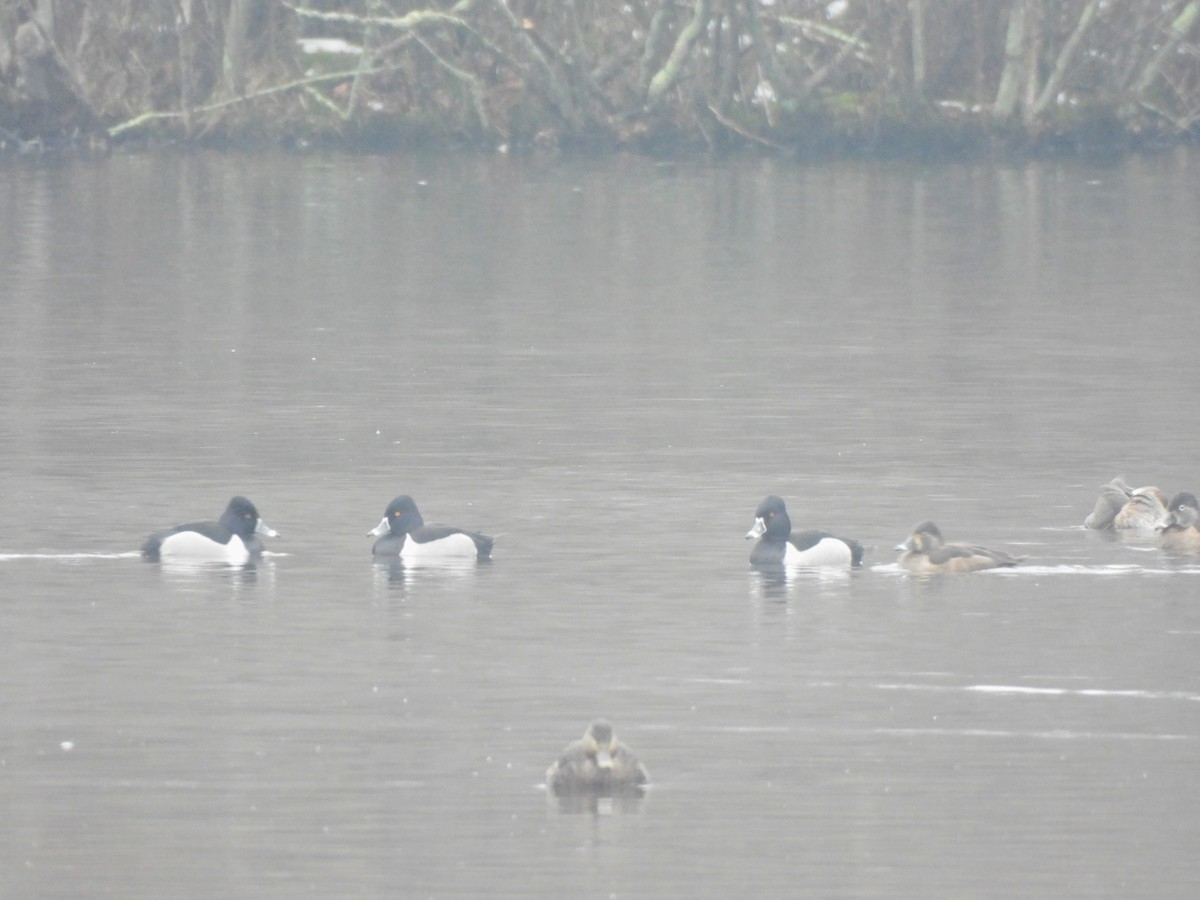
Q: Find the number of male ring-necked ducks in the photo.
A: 3